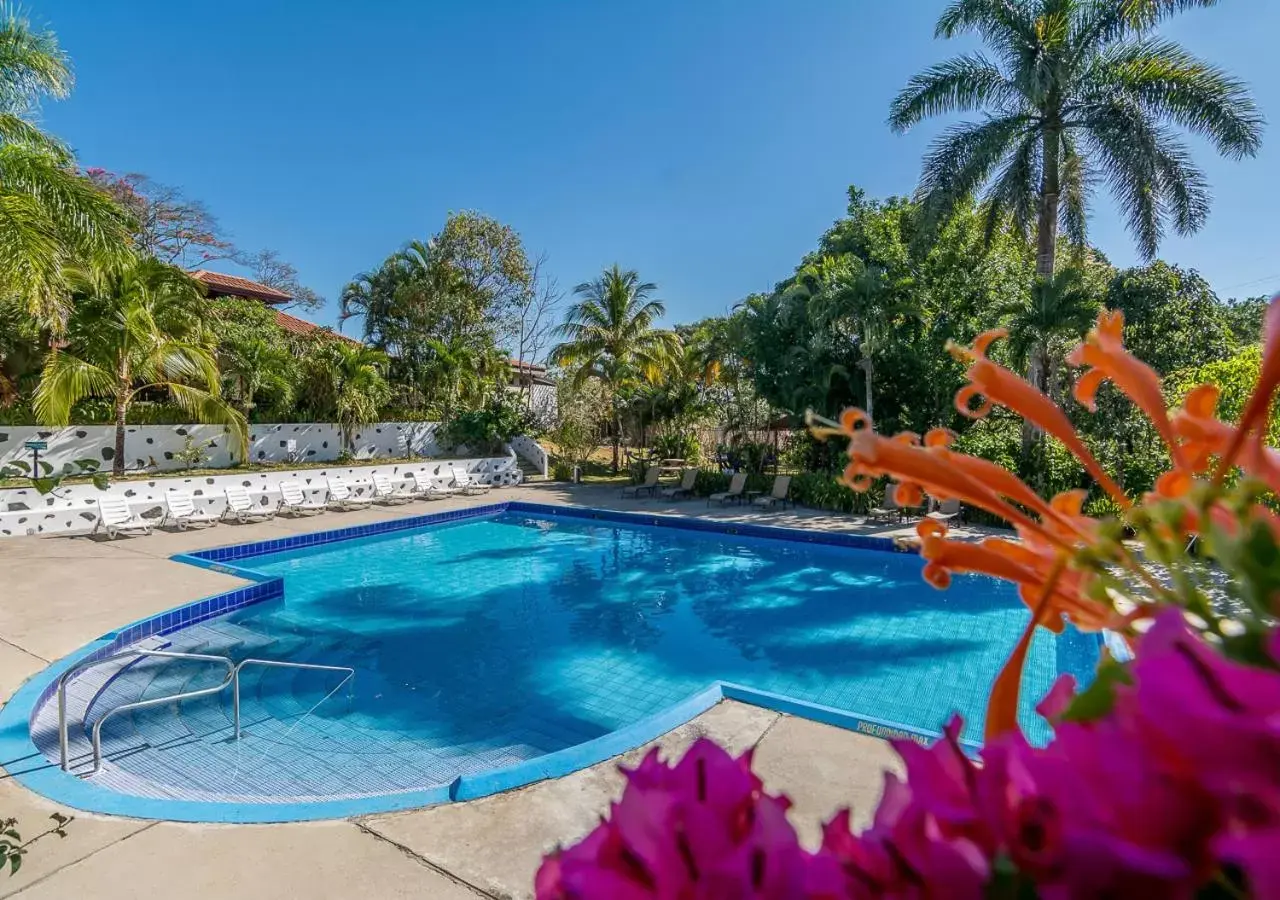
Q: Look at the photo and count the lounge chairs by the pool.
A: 14